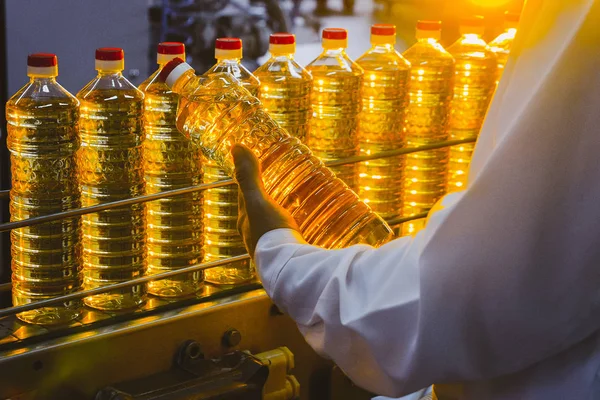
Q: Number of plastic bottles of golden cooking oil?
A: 11